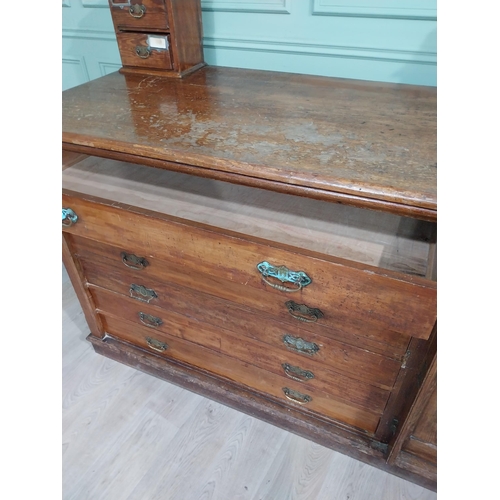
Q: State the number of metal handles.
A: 12